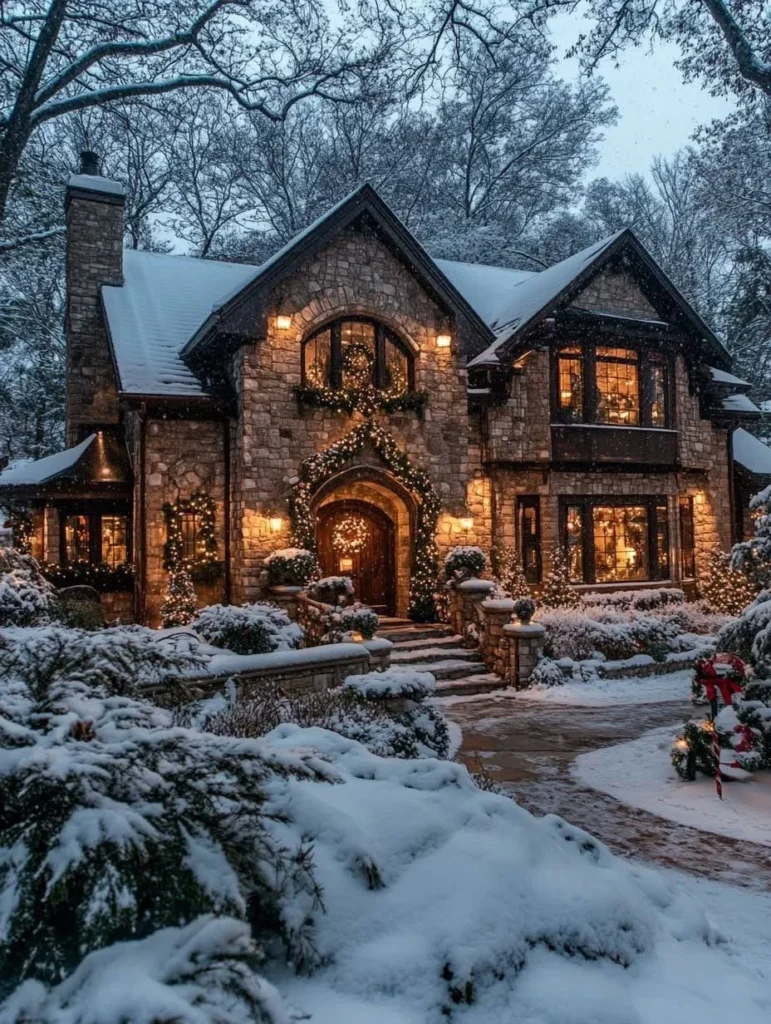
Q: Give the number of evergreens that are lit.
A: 4